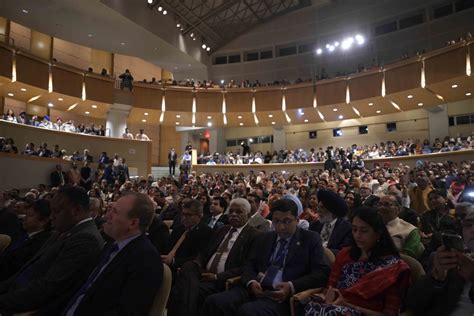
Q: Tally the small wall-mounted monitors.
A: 4